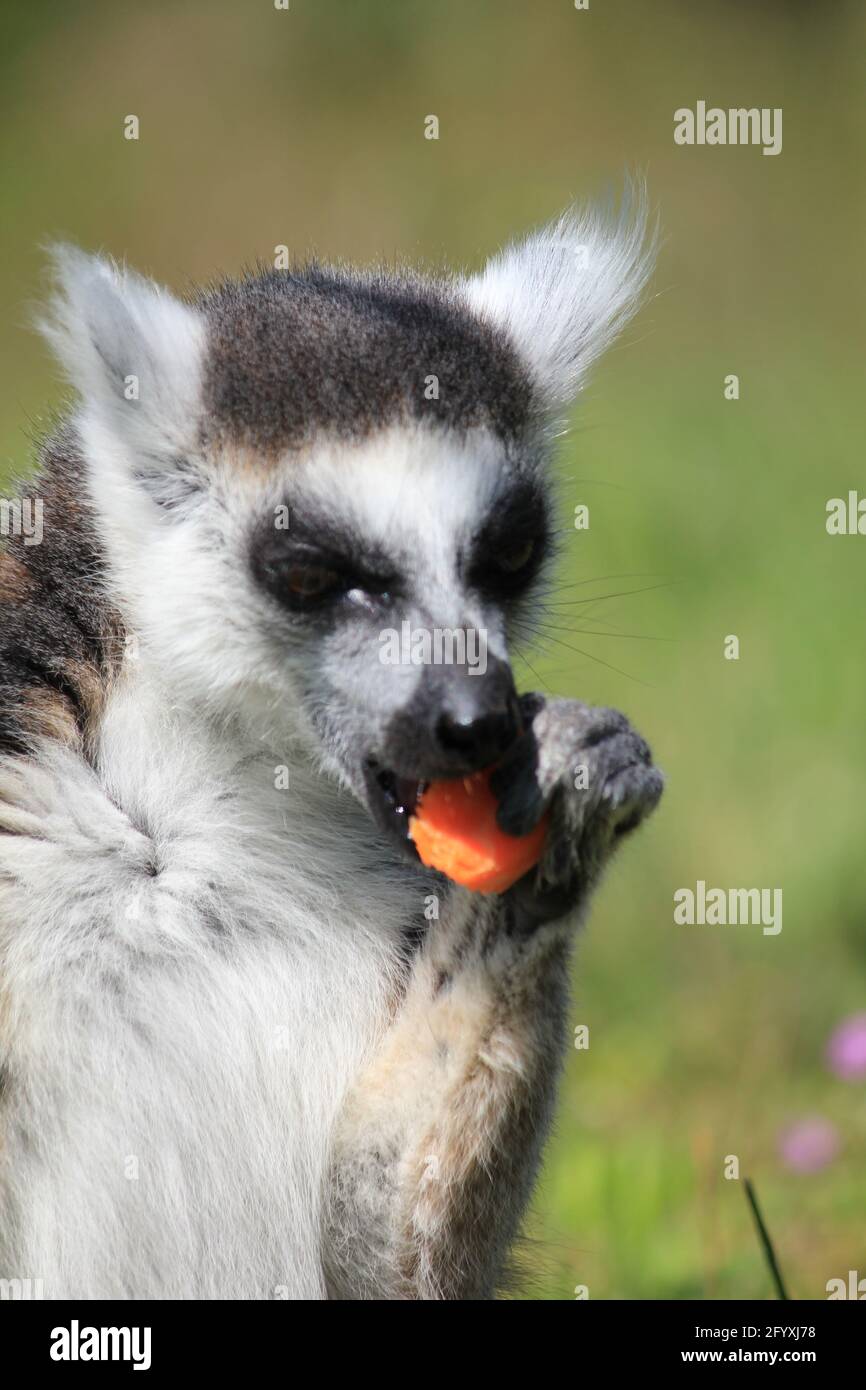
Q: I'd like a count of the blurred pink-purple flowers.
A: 2